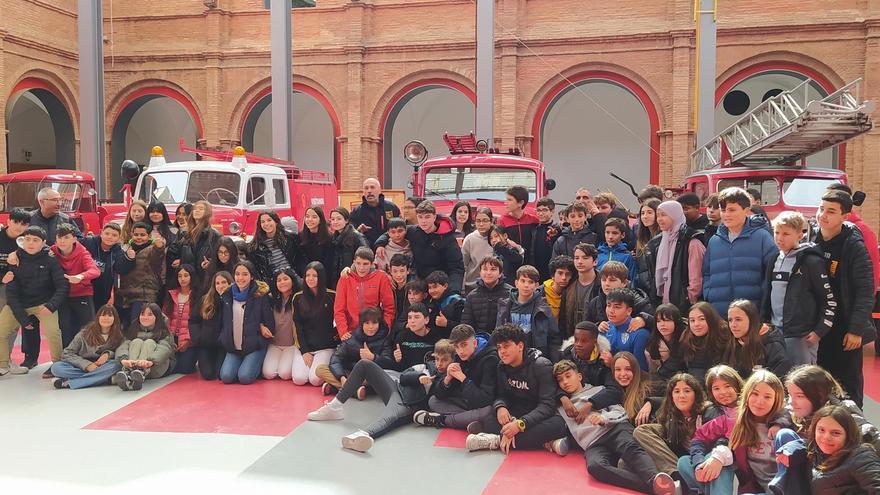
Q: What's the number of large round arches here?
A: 6